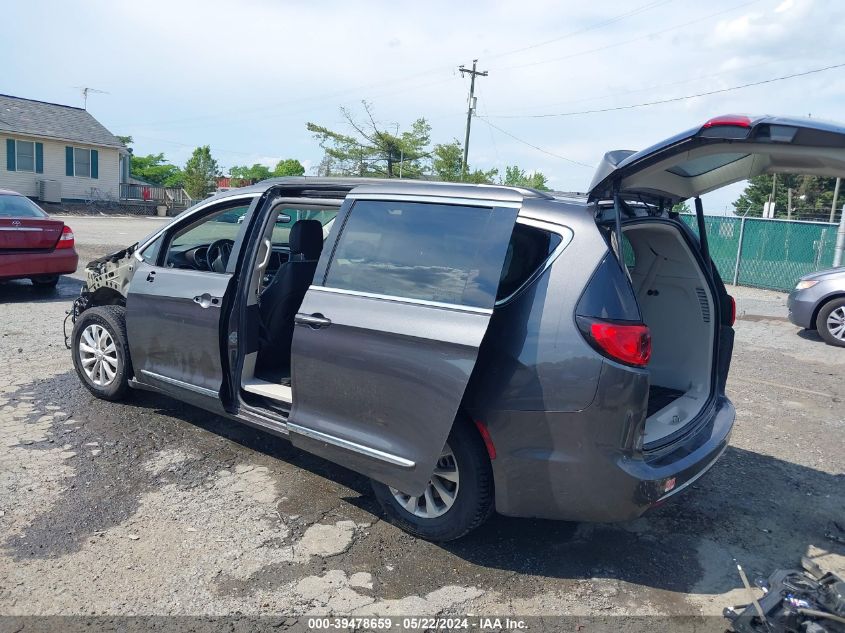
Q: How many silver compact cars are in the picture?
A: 1